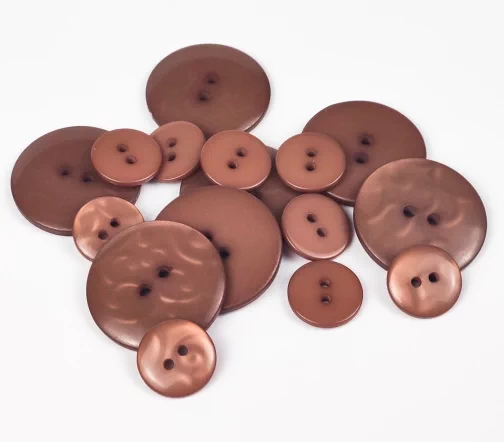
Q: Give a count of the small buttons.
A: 9